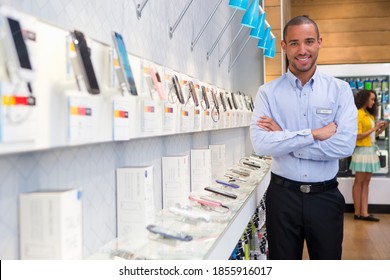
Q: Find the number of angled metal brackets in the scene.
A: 6